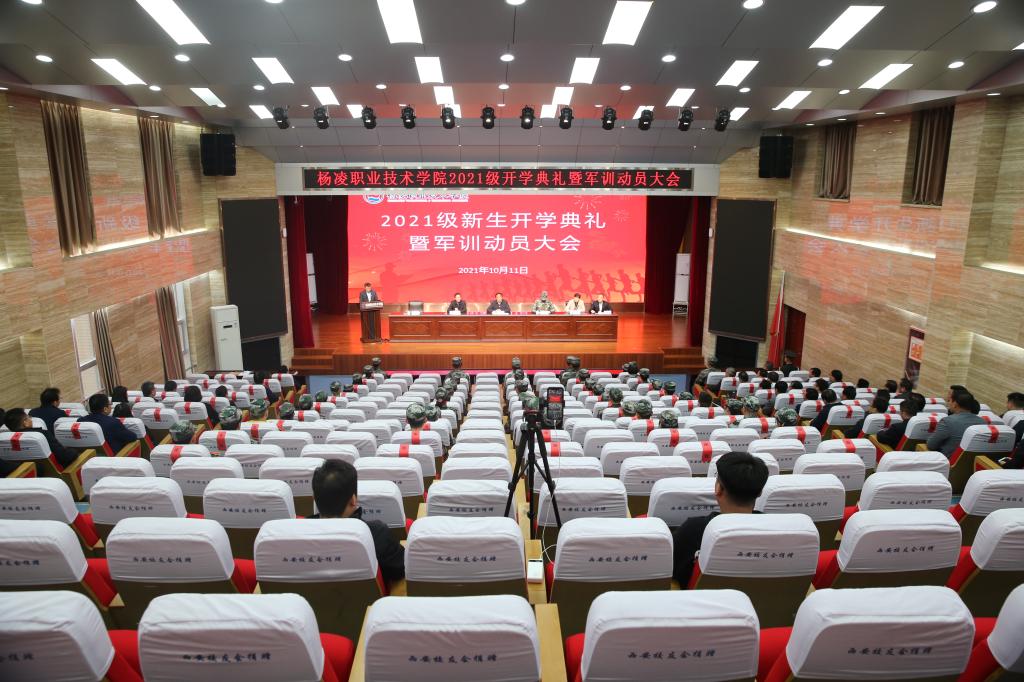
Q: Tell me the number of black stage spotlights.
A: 12